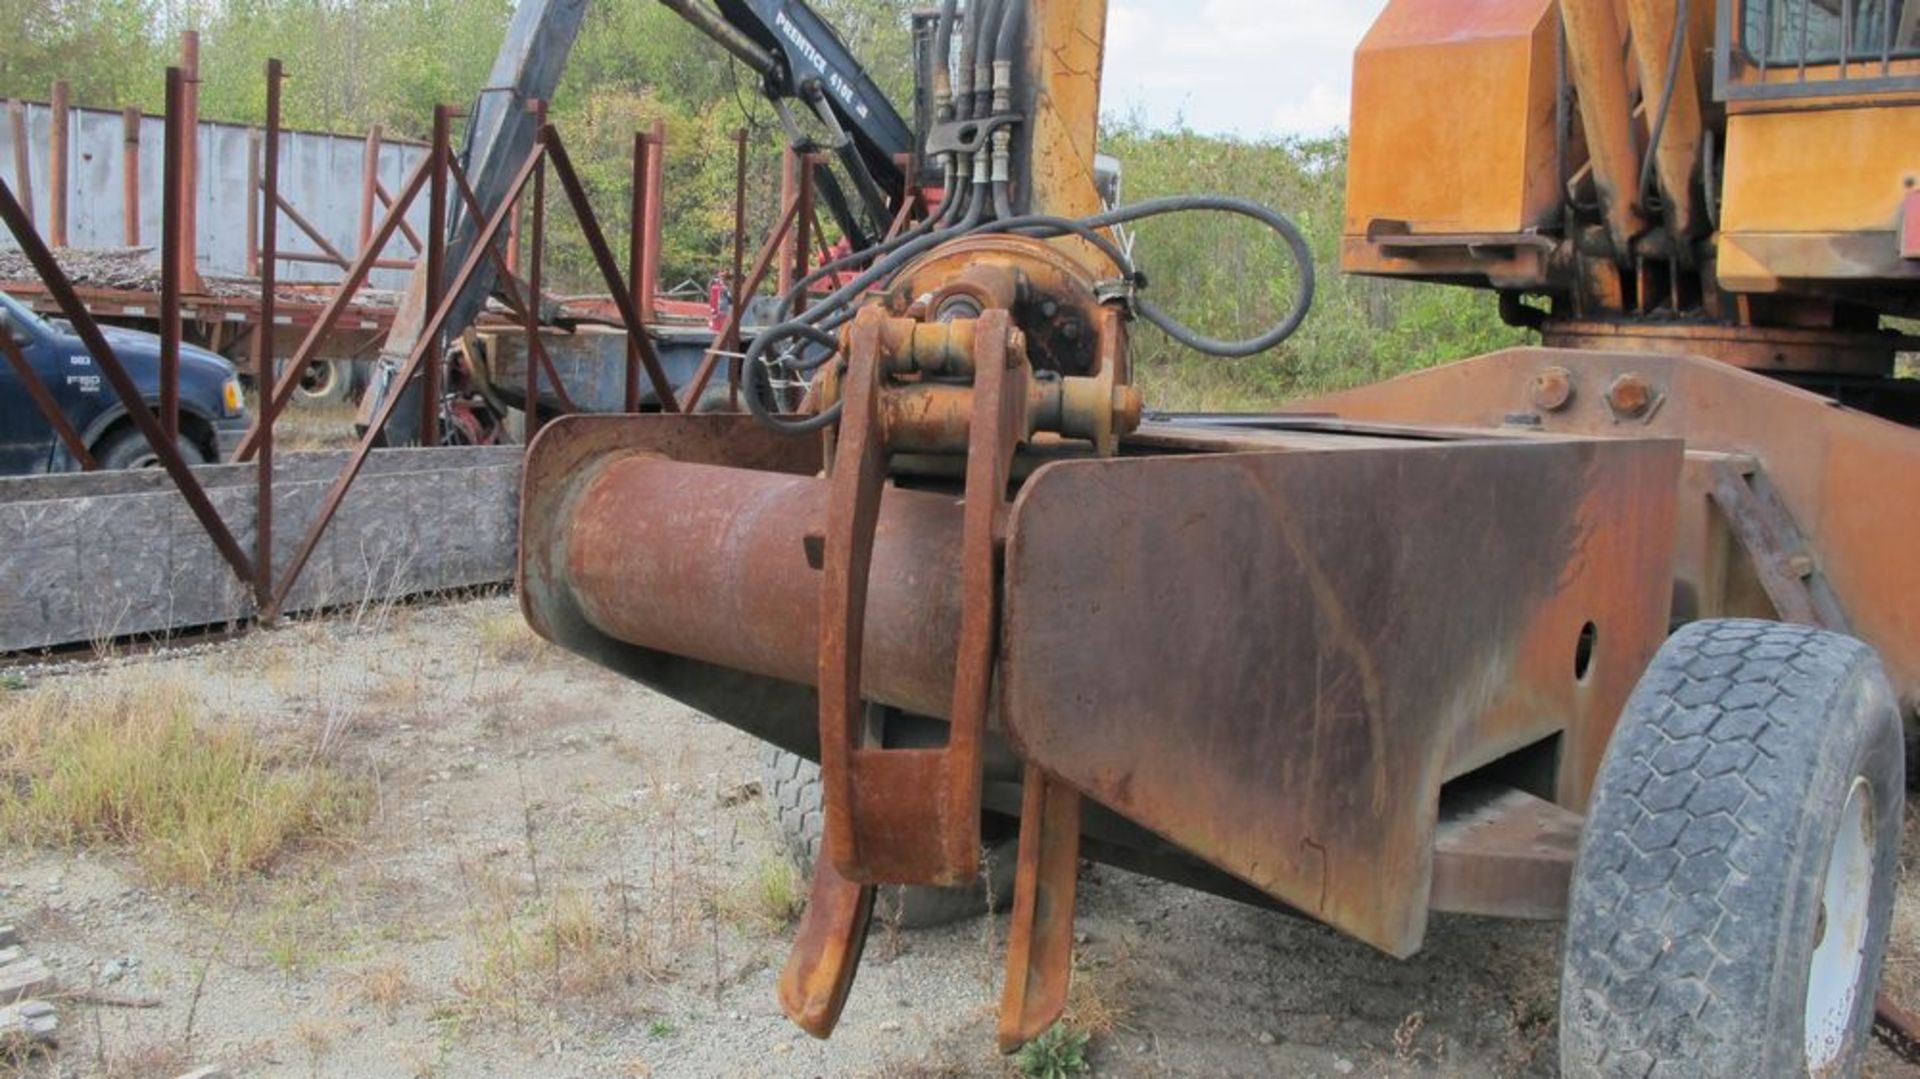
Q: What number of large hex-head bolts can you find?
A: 2